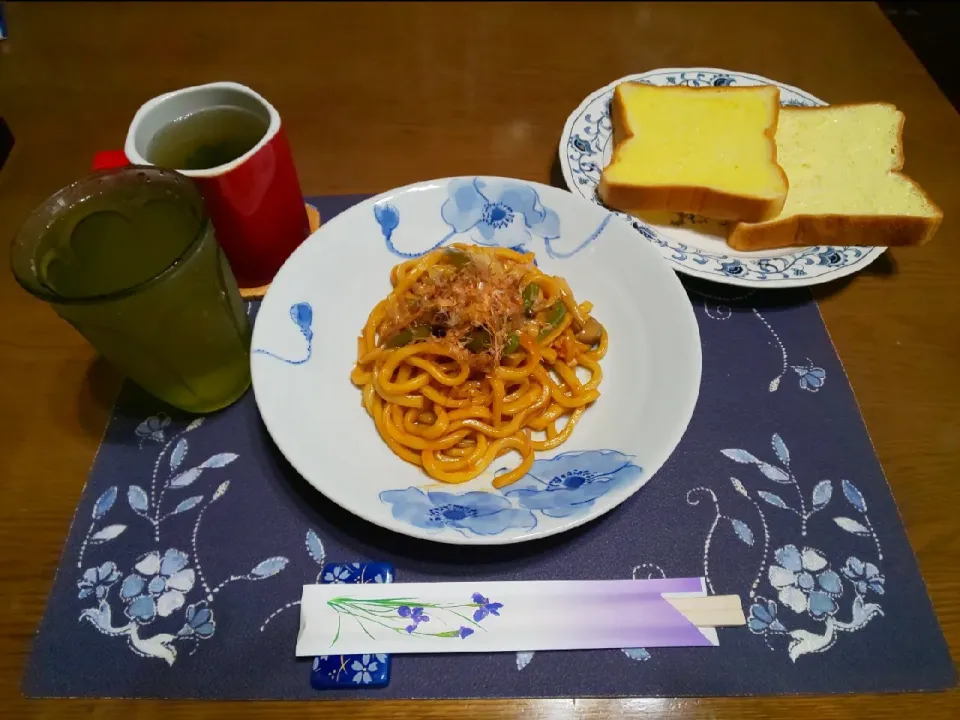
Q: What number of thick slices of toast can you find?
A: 2